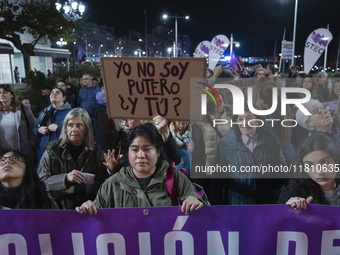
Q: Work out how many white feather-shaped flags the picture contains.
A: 3